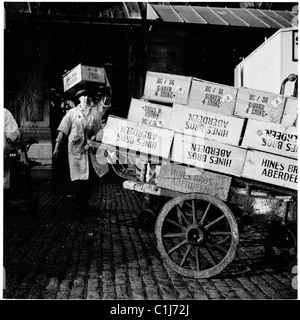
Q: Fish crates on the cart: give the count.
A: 11